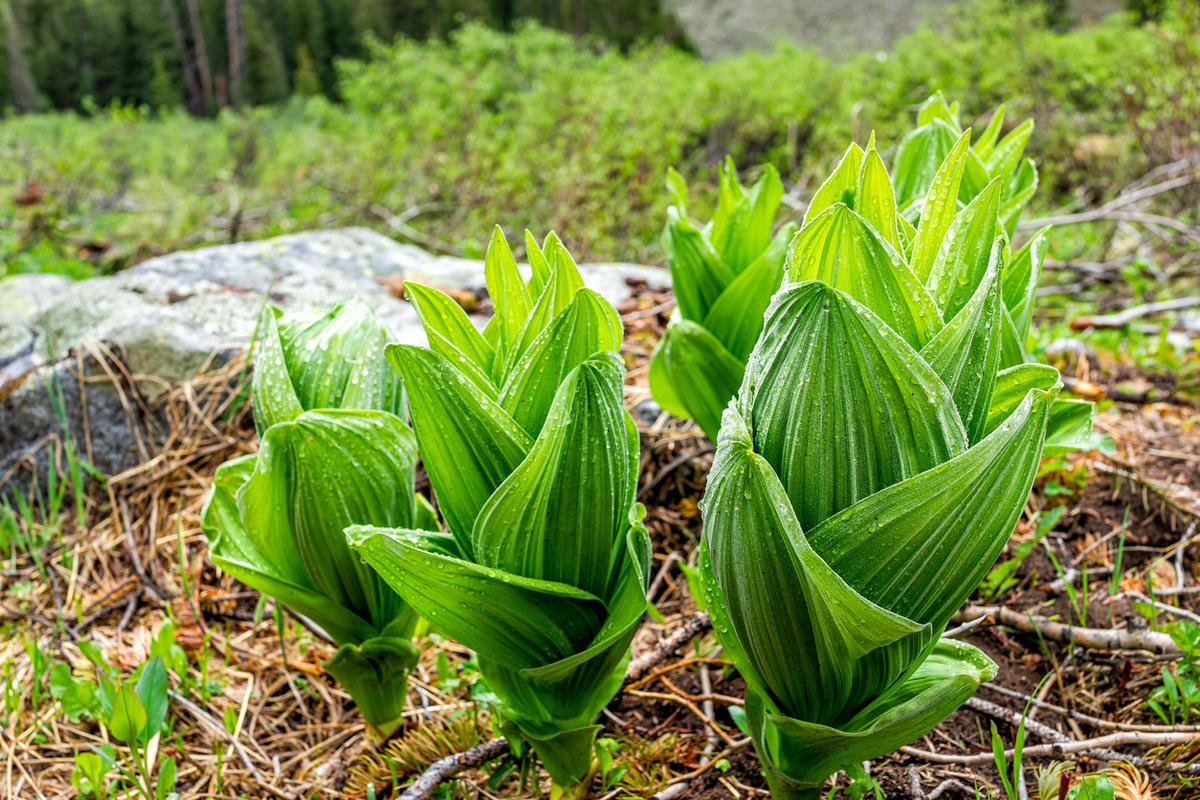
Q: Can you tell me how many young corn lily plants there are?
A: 5